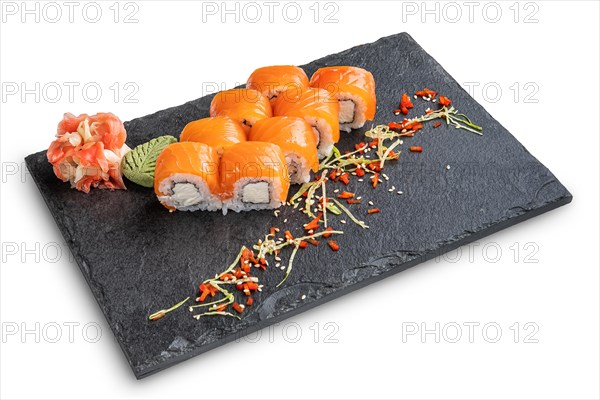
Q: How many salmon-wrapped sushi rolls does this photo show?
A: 8